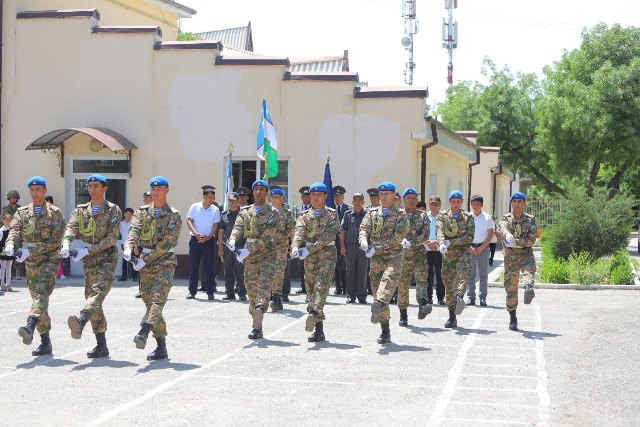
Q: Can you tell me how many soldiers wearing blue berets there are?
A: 10